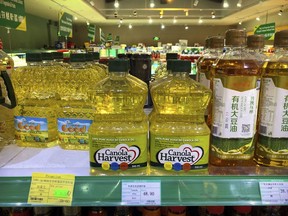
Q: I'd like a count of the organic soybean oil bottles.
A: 4